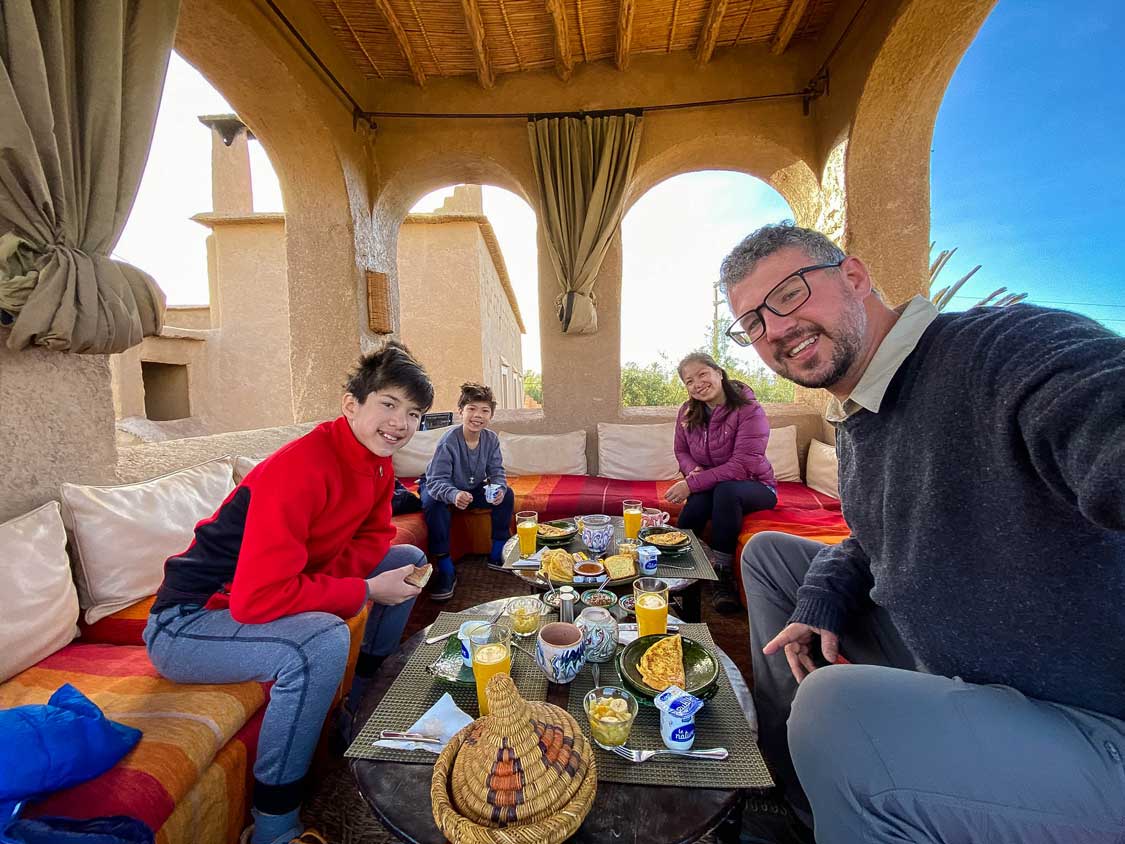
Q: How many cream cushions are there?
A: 8